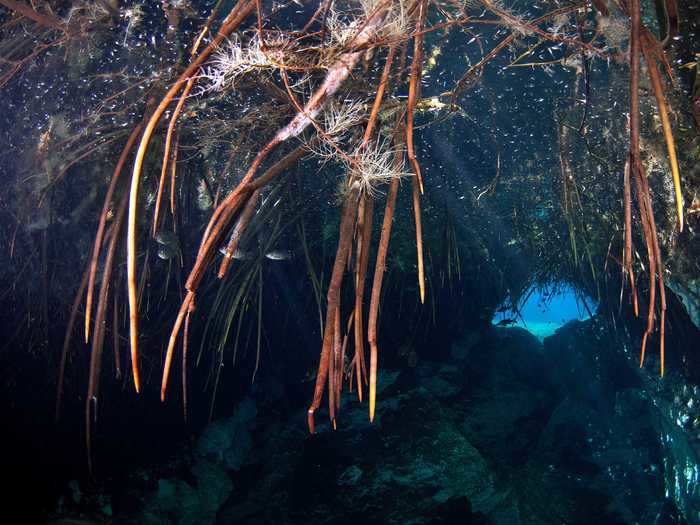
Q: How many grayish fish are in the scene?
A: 4